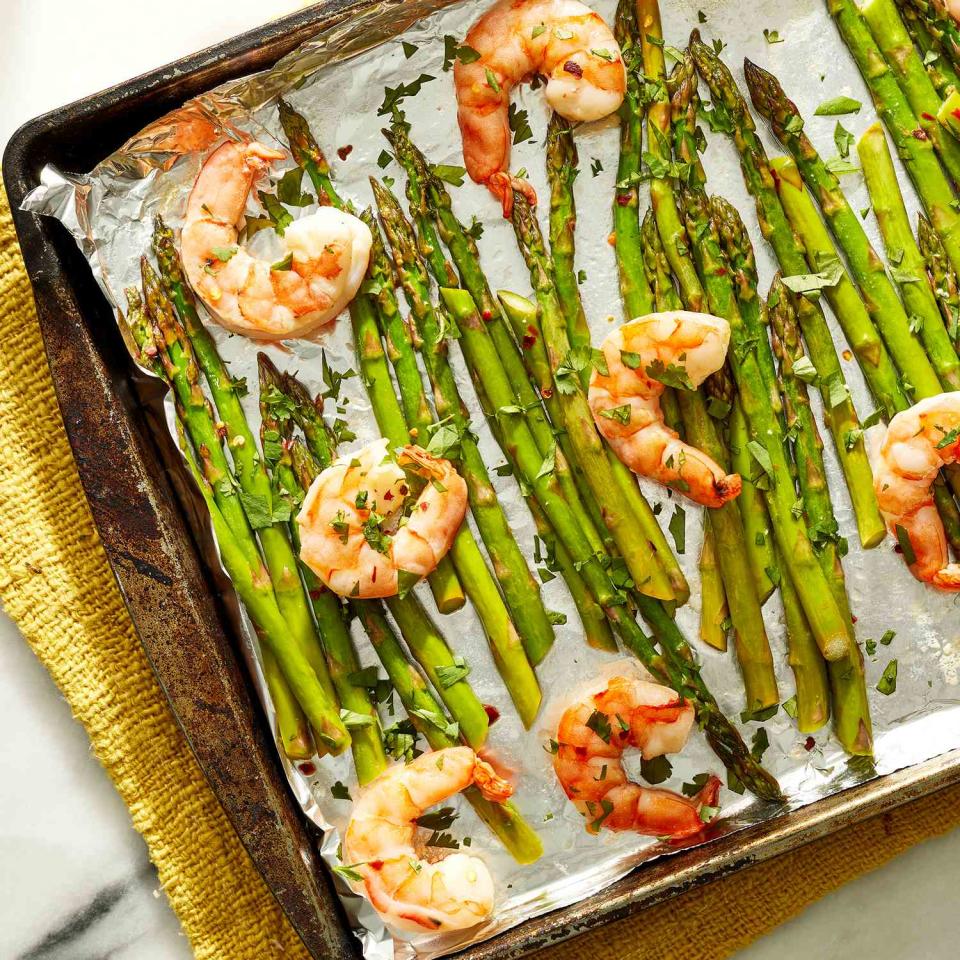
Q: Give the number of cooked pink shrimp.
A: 7